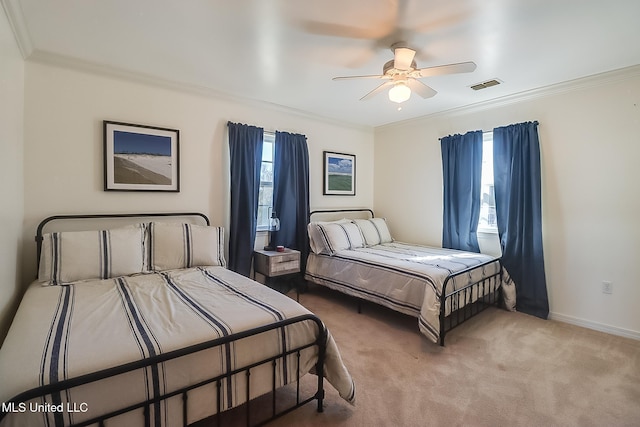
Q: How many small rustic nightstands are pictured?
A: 1